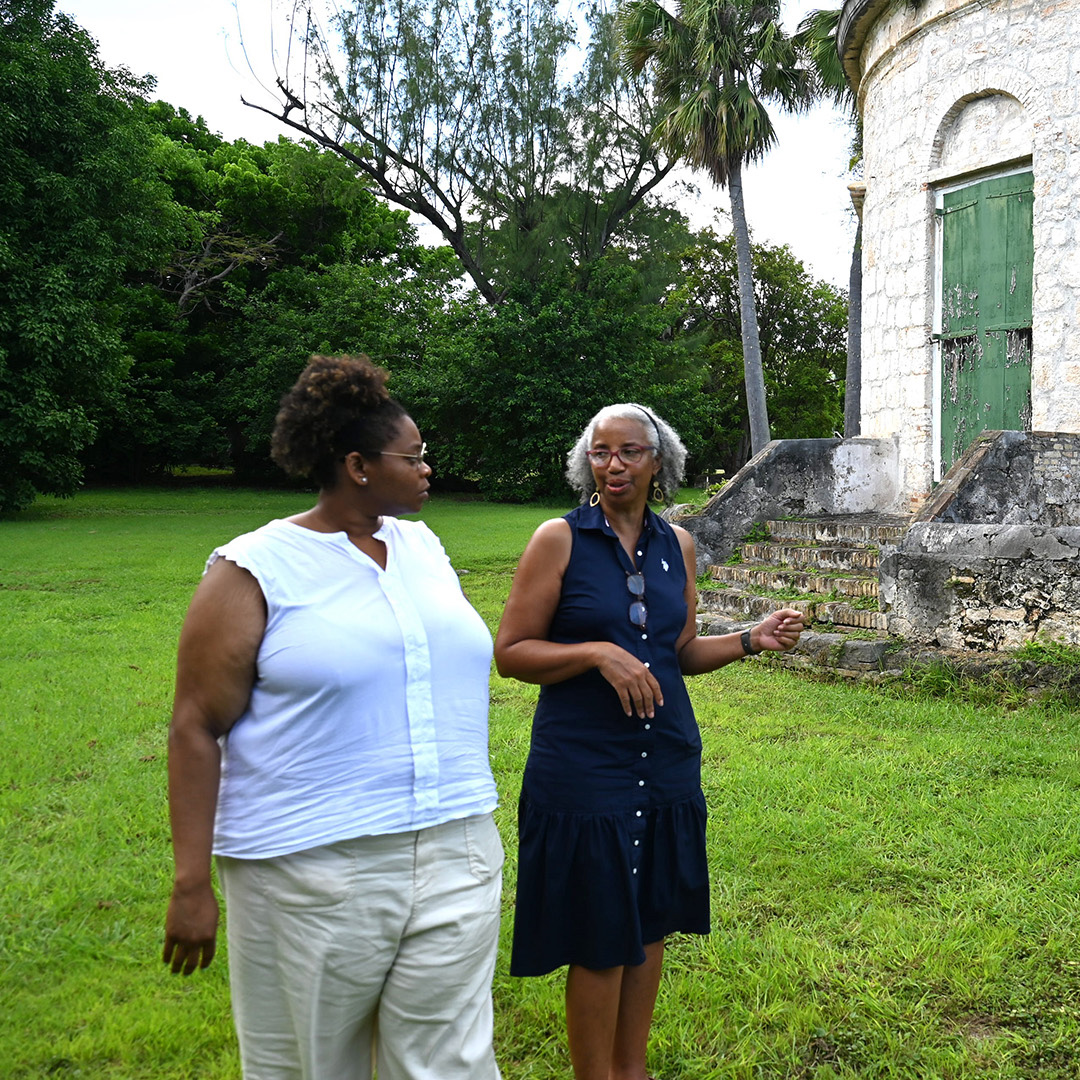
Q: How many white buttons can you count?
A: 9